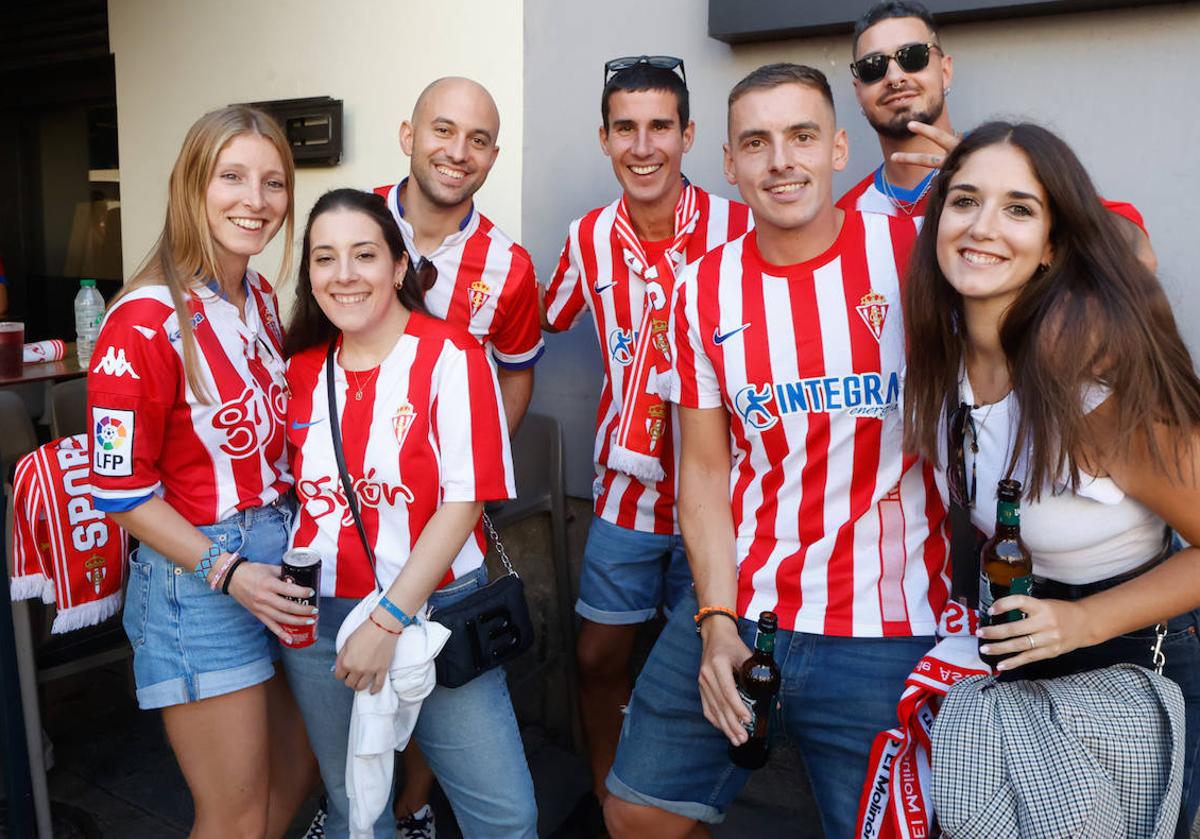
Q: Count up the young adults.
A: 7